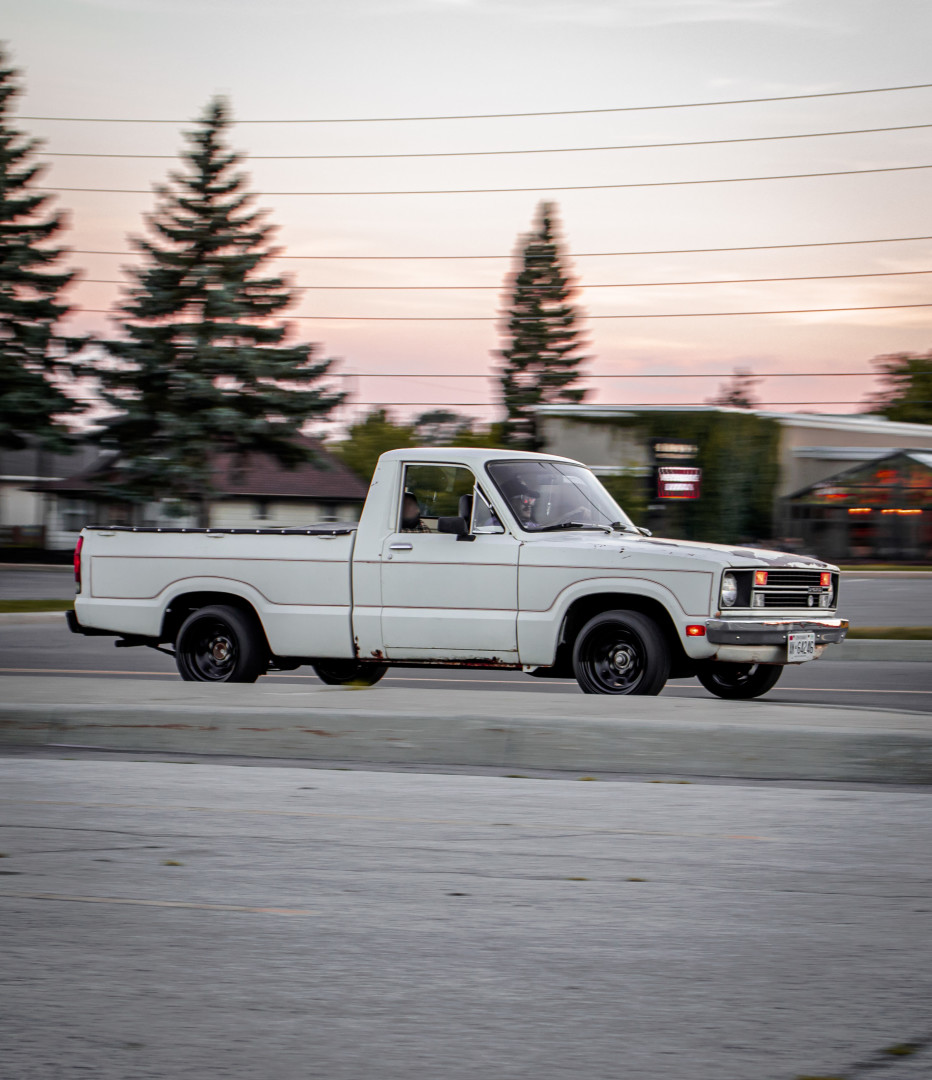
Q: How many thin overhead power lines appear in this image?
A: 8